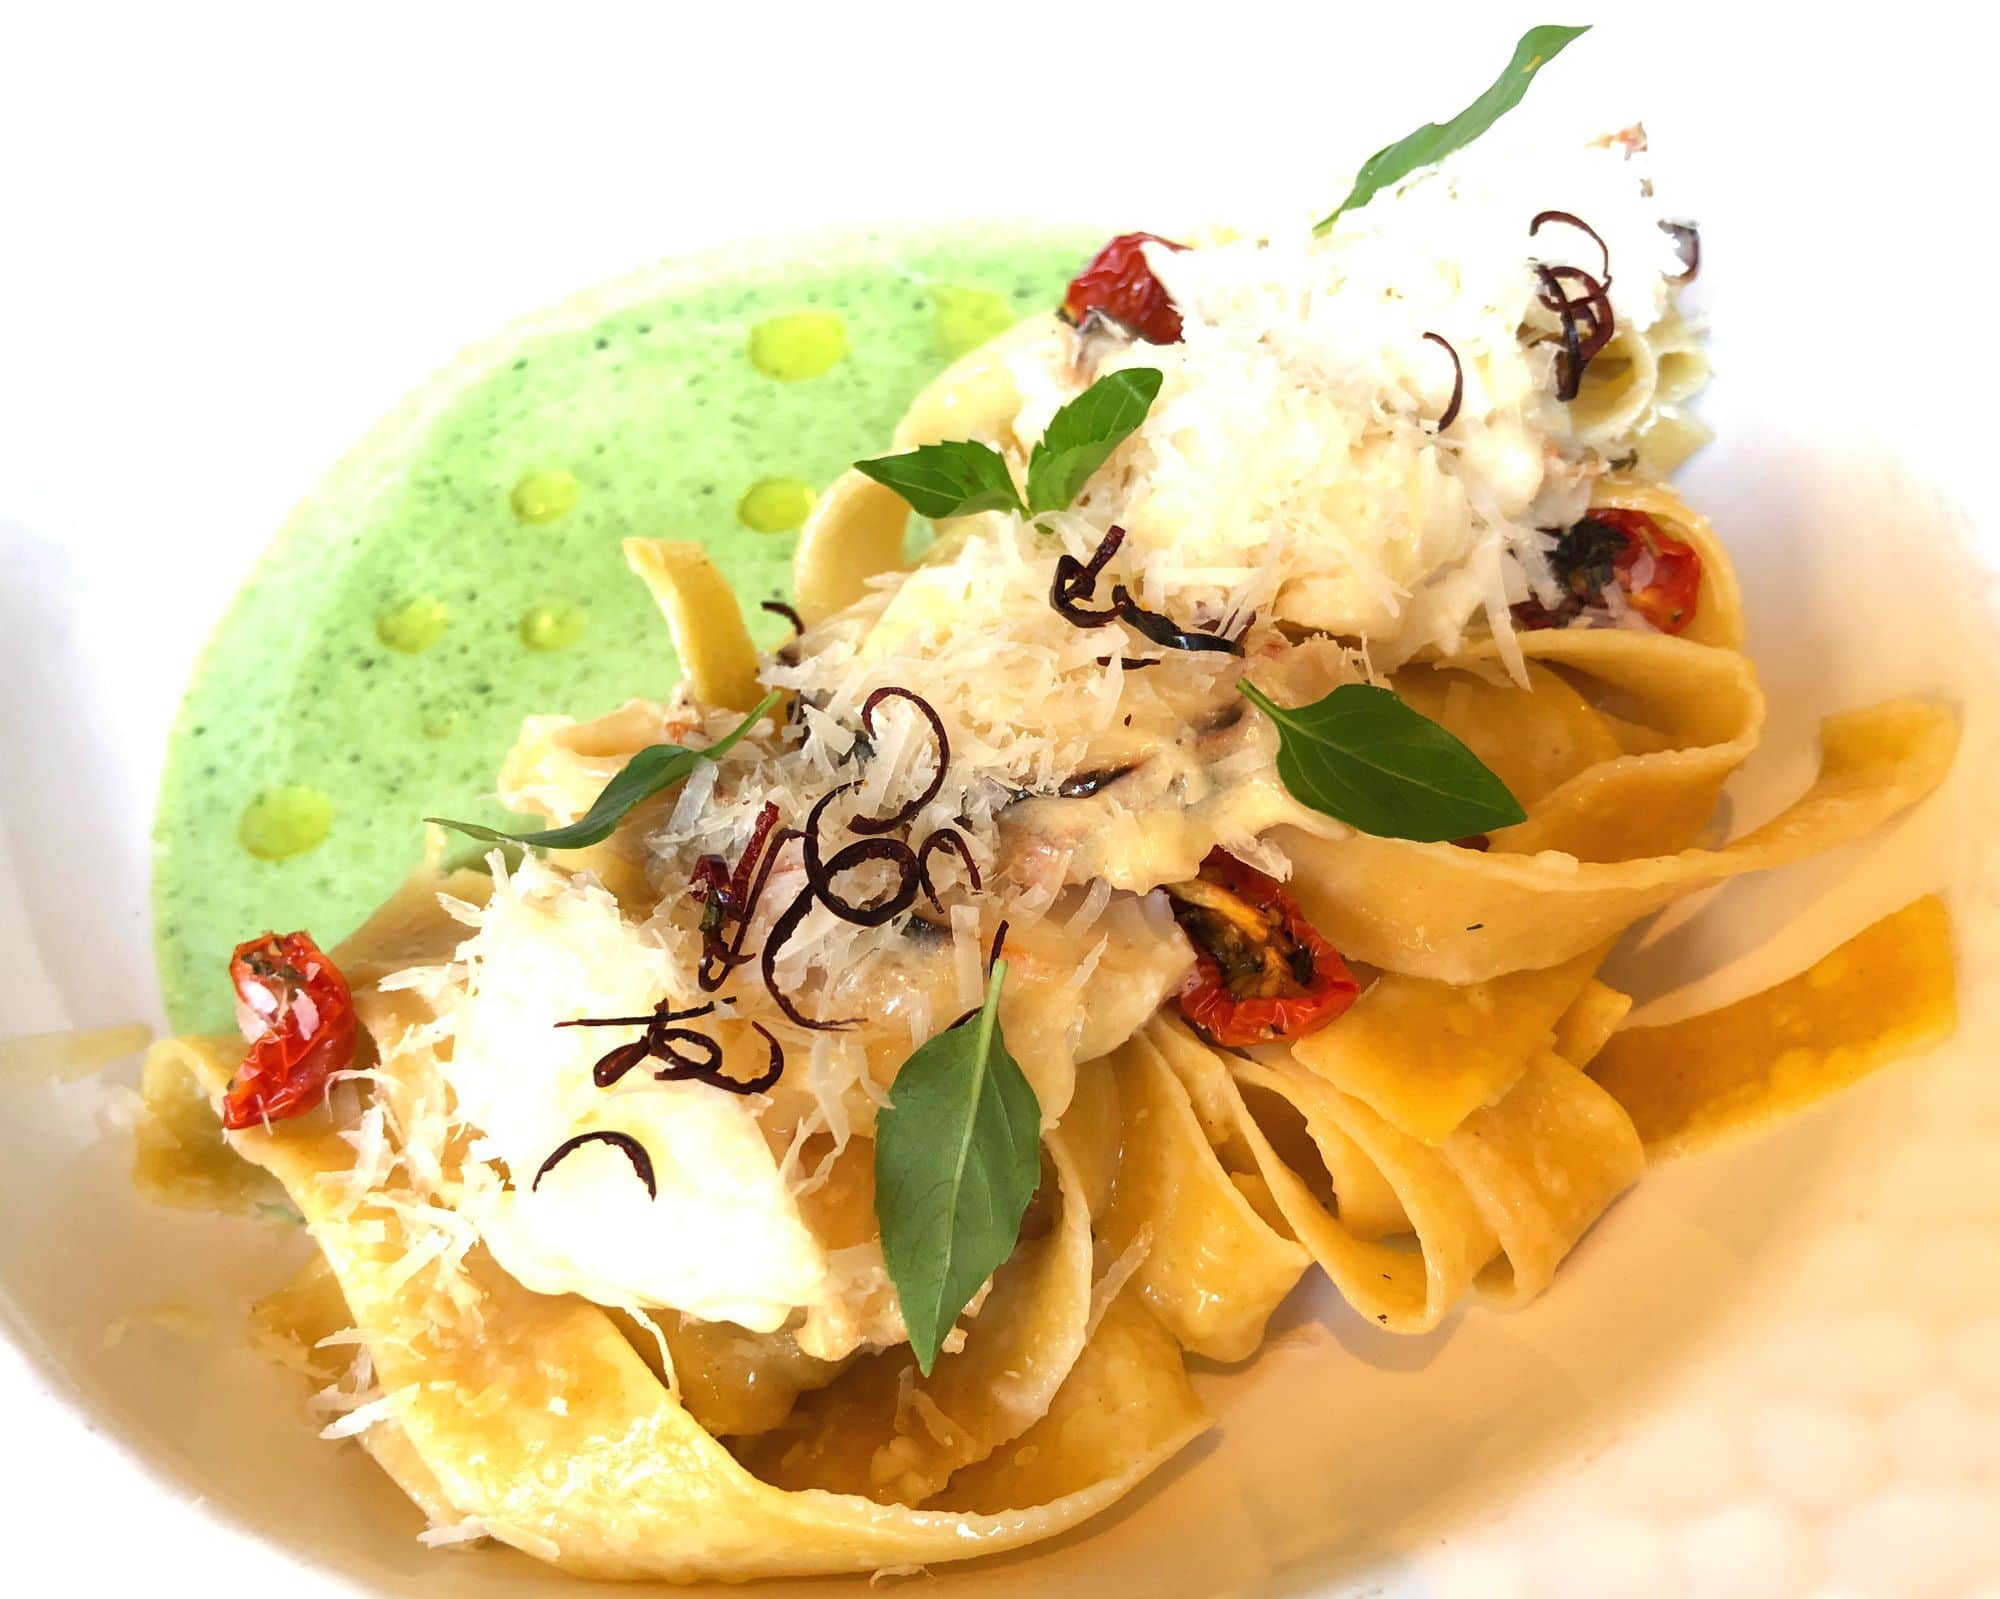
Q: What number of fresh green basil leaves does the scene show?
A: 6